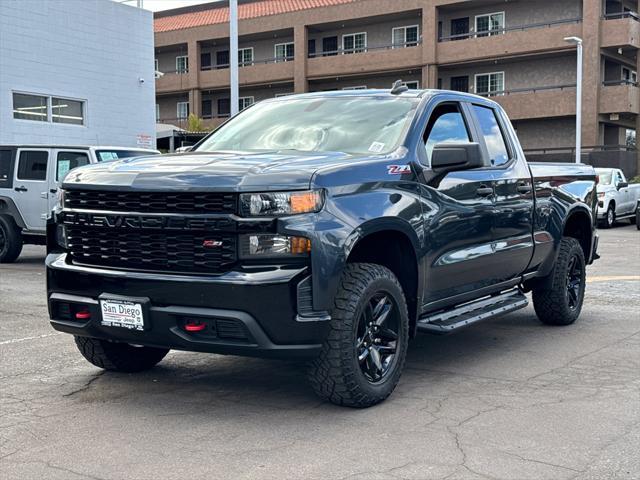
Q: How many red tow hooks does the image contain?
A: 2